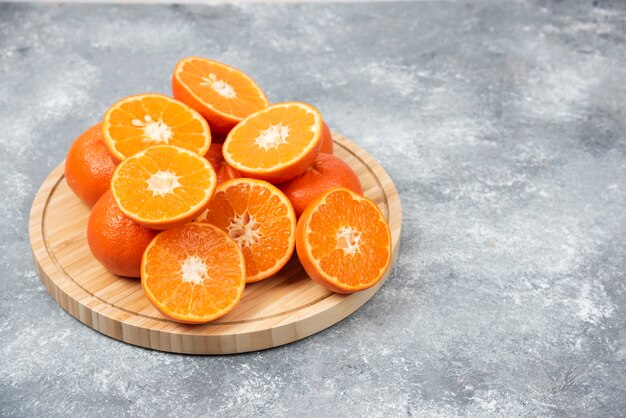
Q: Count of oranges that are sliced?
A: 7